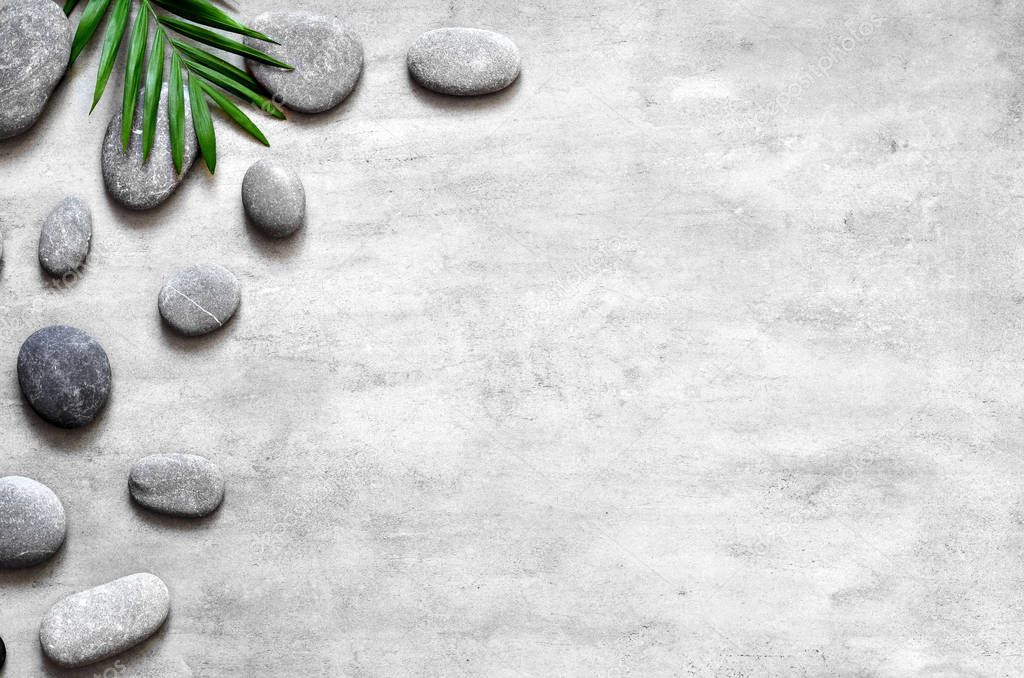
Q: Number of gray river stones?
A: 11